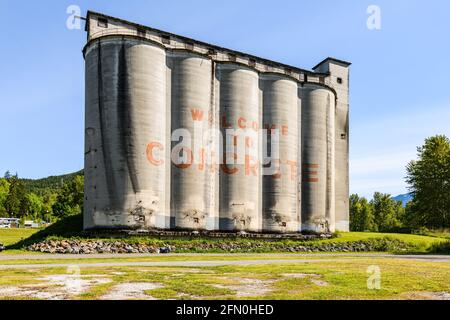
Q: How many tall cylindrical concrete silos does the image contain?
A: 5